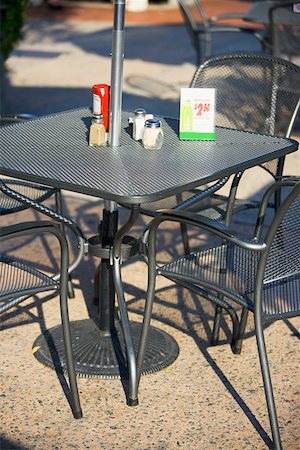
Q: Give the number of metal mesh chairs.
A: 6